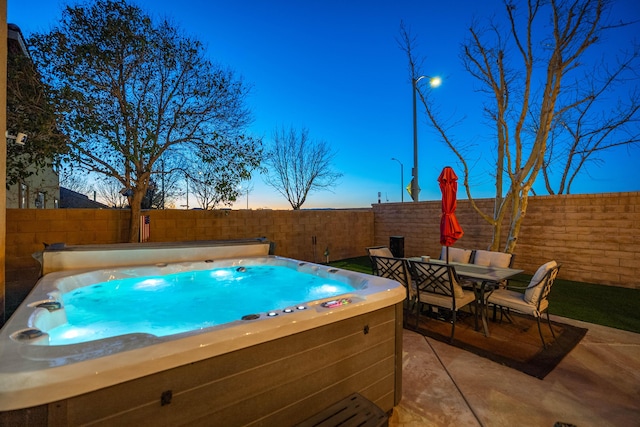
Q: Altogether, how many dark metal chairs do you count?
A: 6